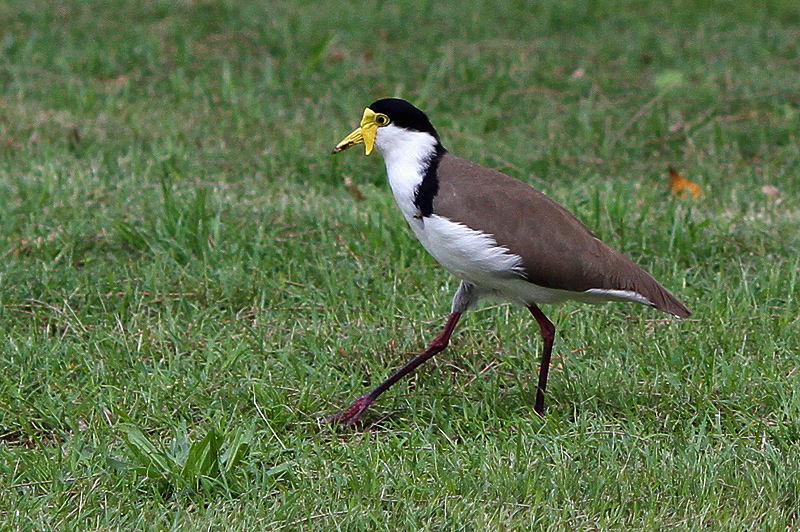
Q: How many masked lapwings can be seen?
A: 1